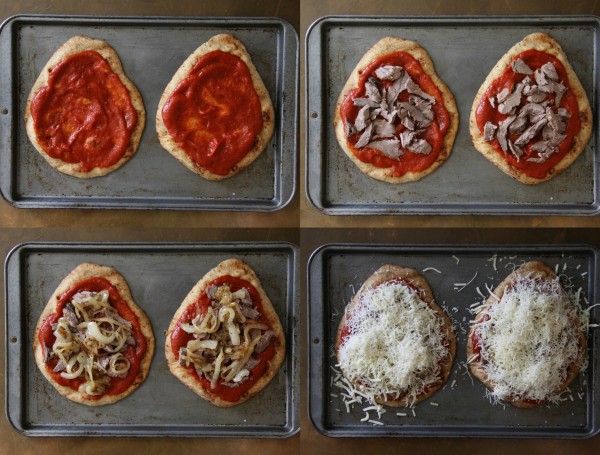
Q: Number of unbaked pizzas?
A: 8